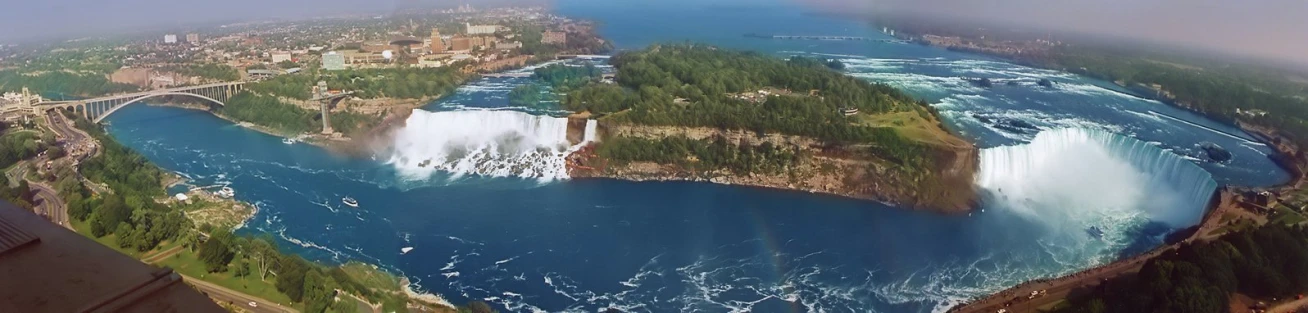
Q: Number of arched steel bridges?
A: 1